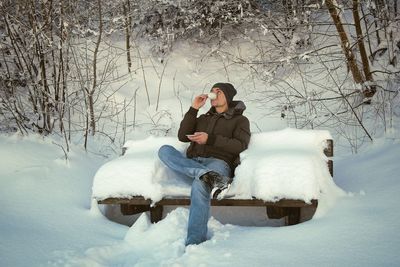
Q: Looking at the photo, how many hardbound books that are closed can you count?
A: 0